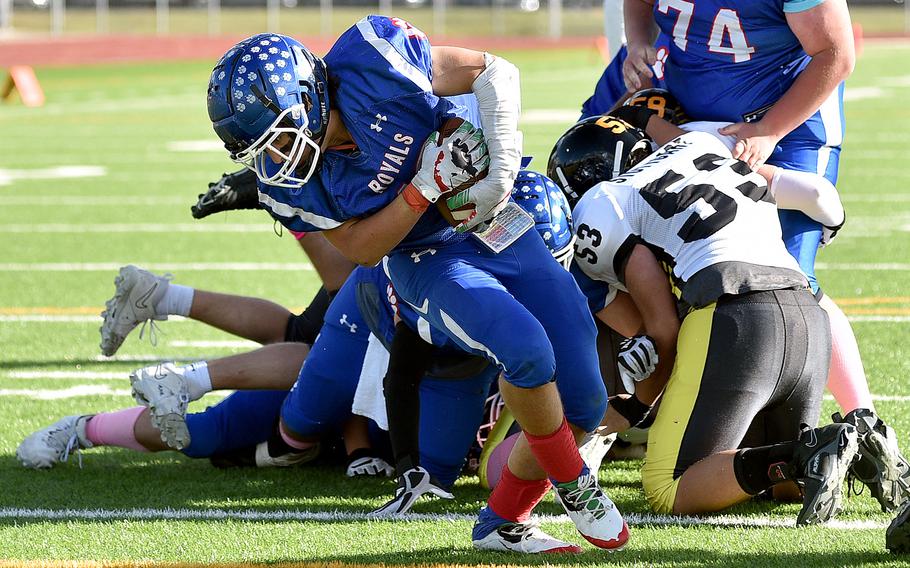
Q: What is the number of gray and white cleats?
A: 3